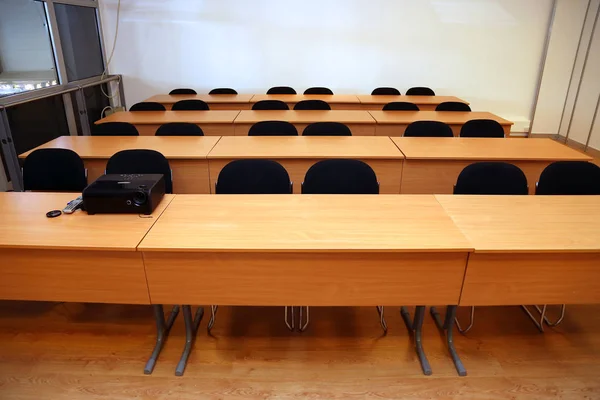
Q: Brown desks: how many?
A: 12